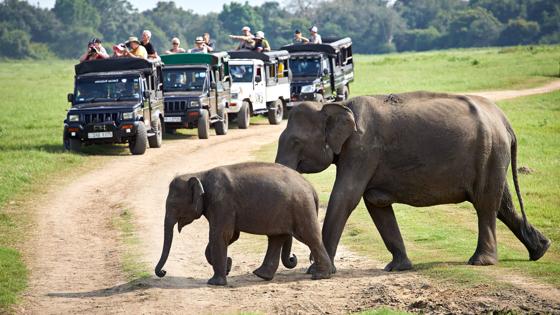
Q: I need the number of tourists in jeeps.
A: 12